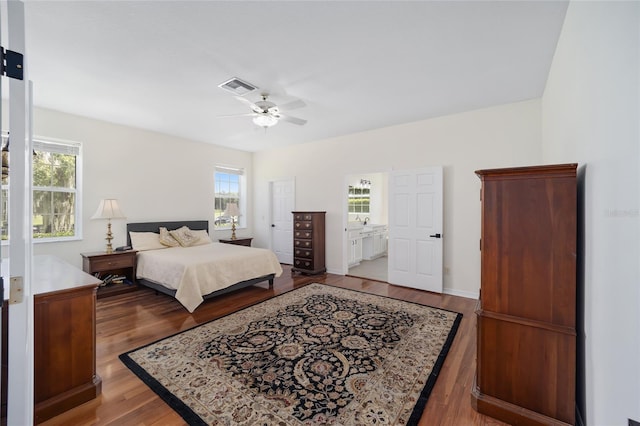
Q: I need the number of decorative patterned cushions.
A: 2